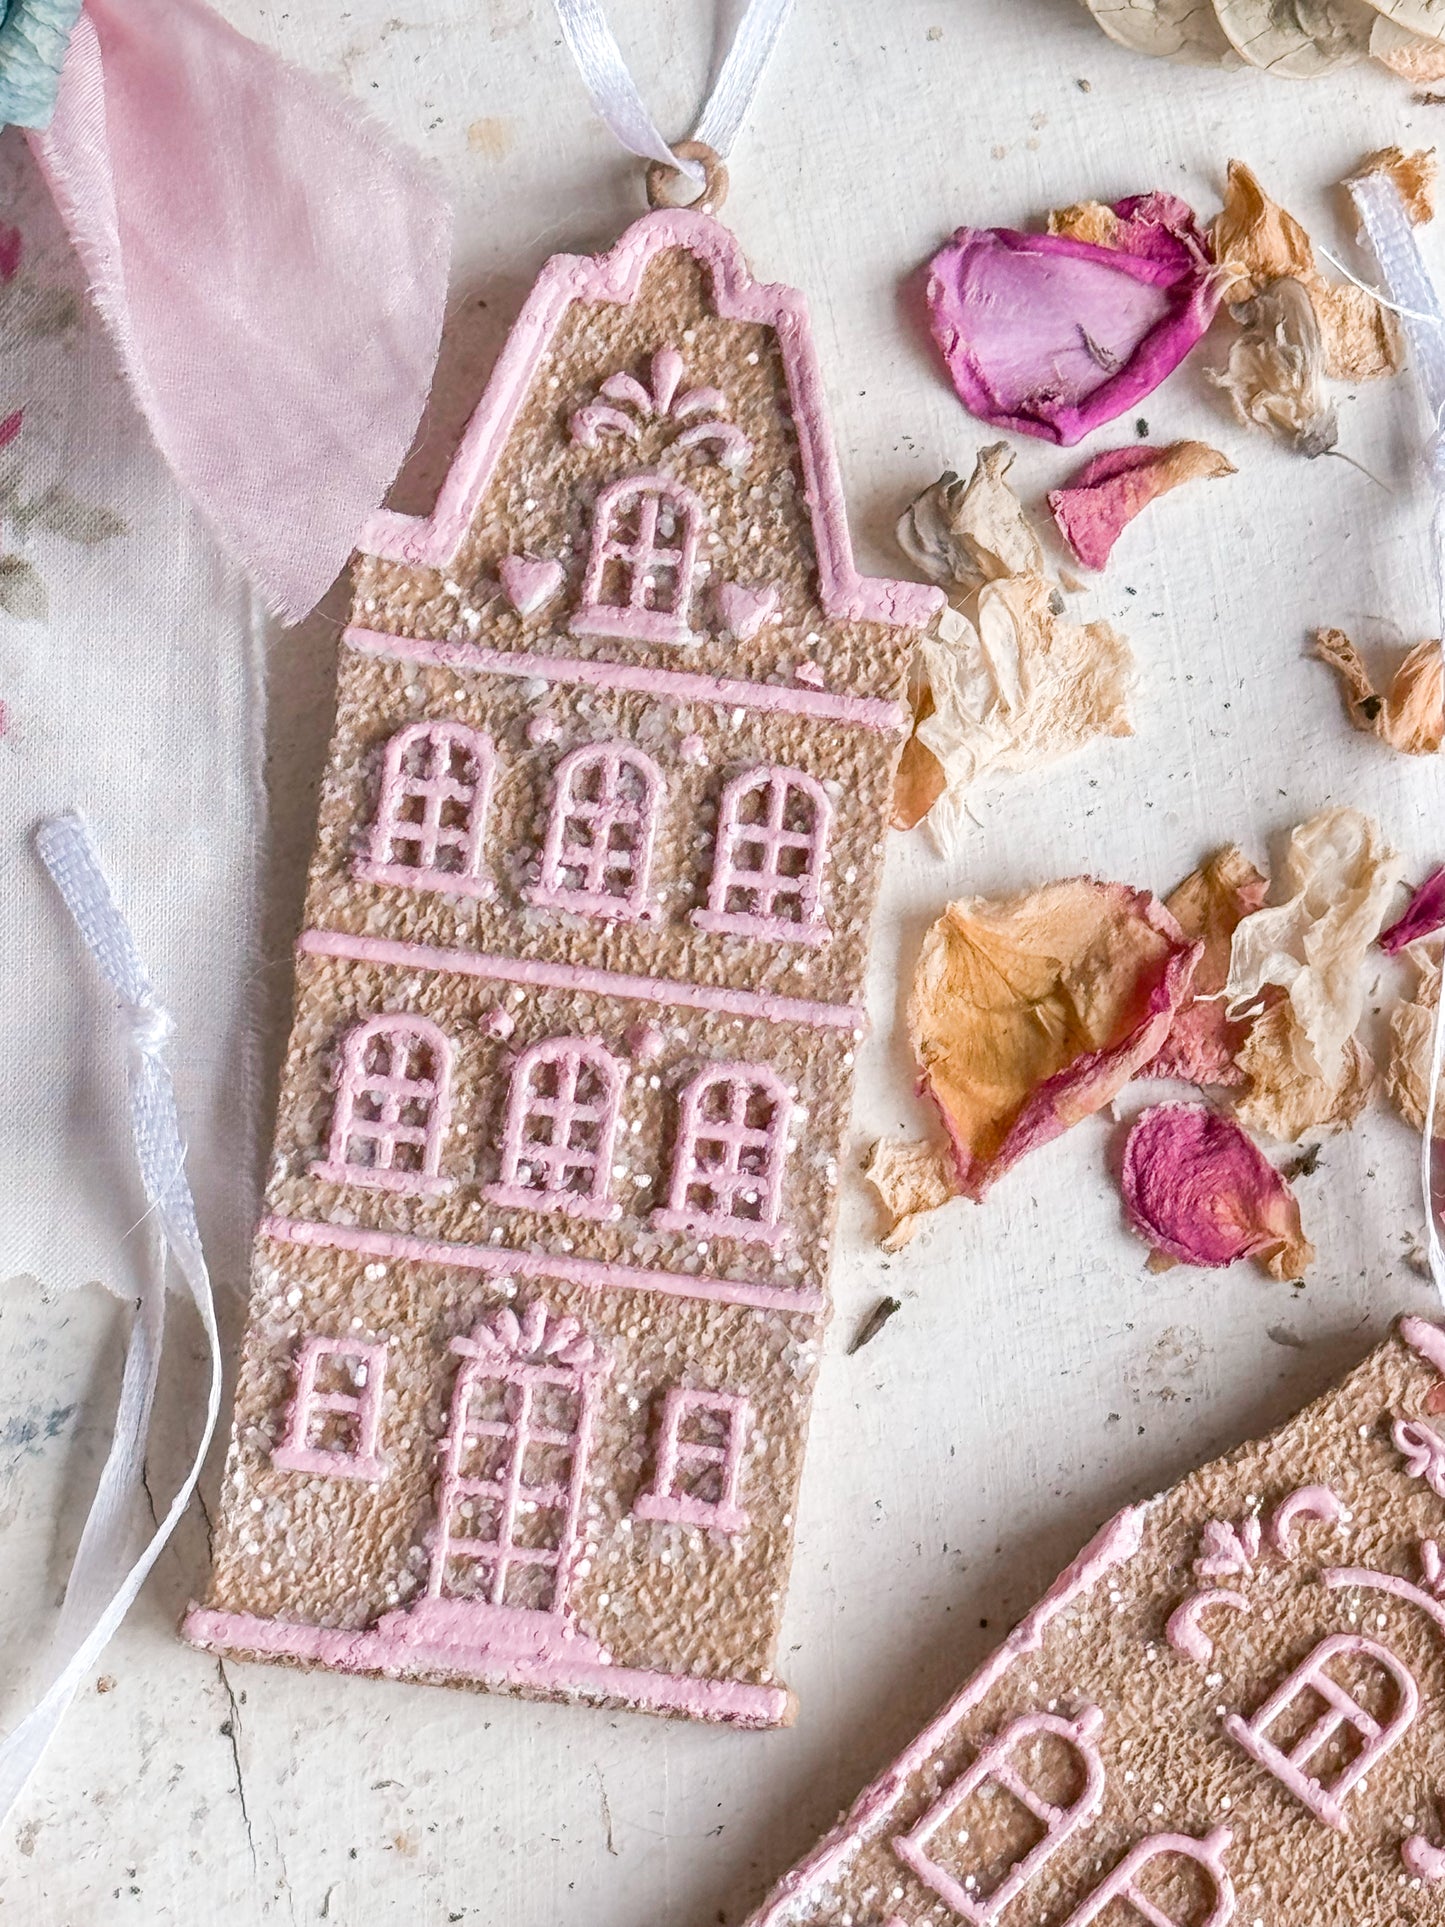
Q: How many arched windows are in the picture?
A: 10